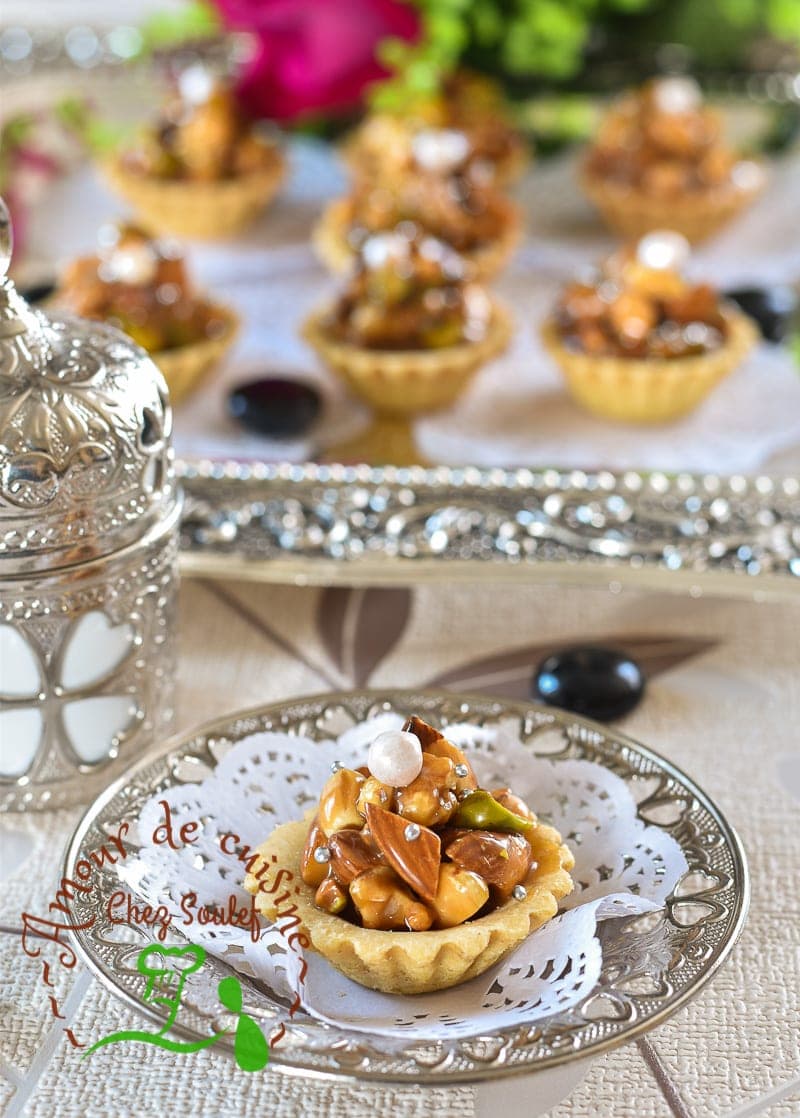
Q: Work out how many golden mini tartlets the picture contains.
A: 8